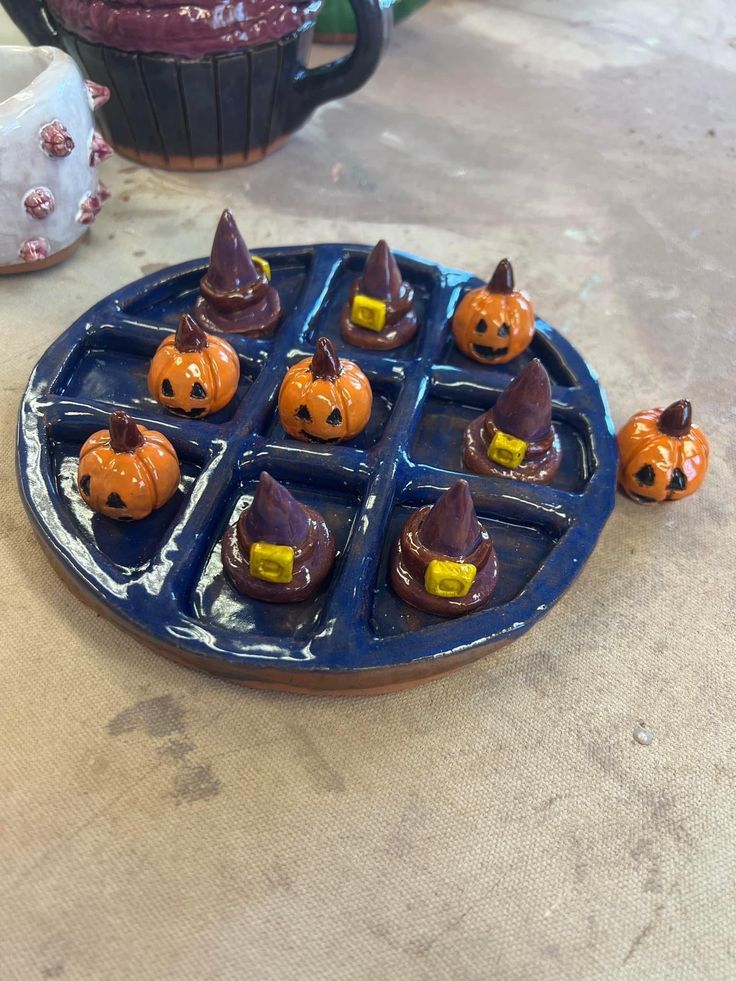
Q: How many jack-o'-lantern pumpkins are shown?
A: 5